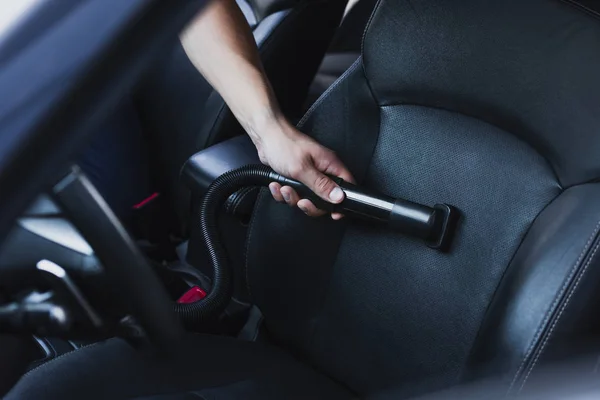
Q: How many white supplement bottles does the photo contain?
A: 0